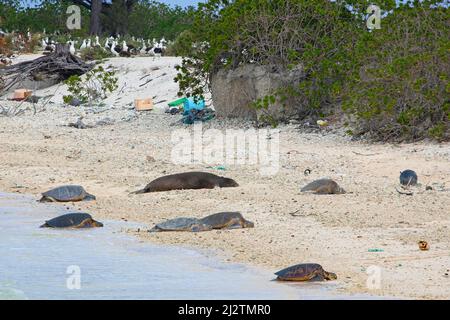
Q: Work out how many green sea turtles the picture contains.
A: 6